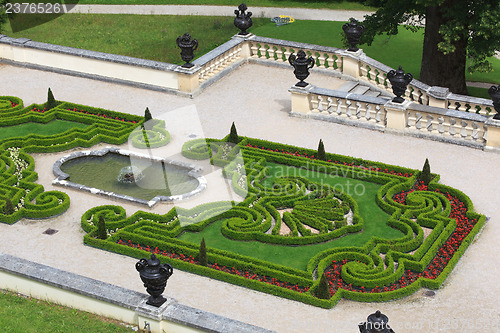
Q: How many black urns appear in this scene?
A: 8